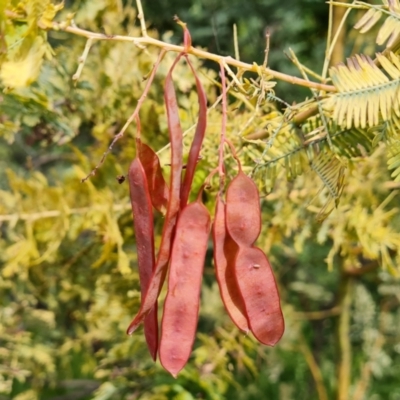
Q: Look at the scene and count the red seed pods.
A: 7